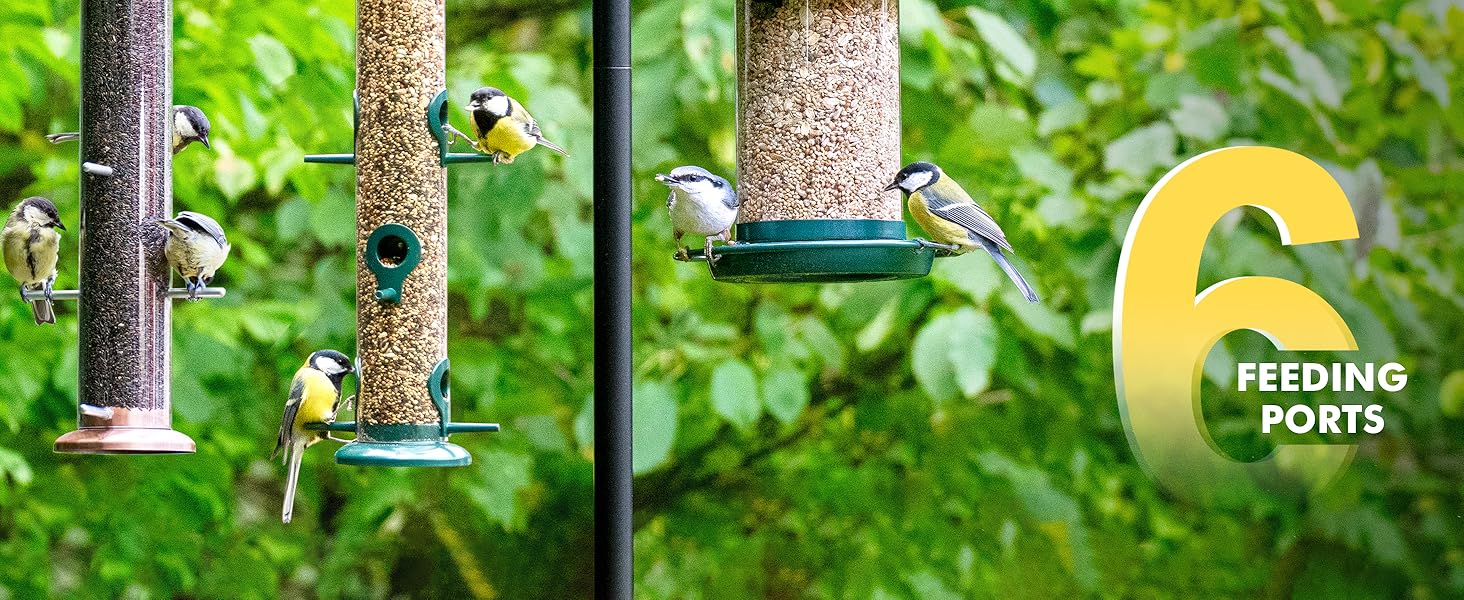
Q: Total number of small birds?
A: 7